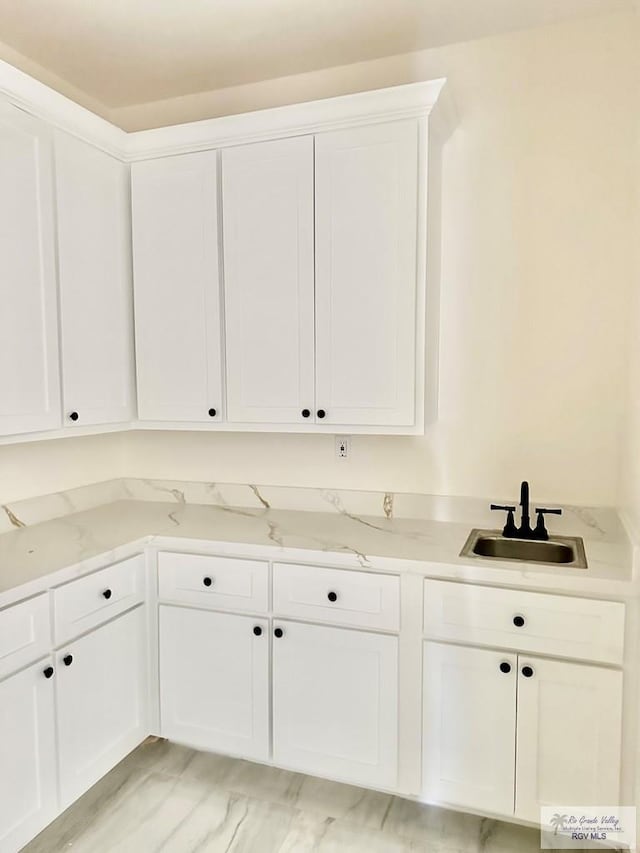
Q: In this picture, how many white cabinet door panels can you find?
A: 11